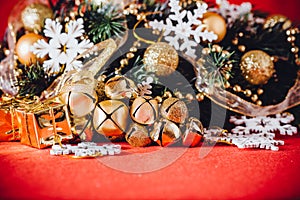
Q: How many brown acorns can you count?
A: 0